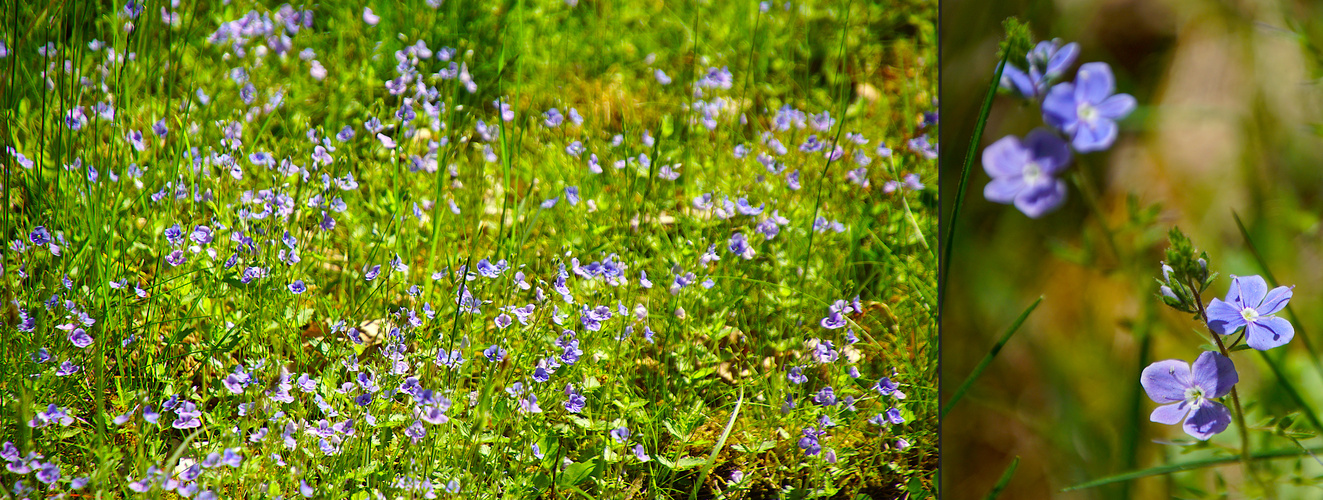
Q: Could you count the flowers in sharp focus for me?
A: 2